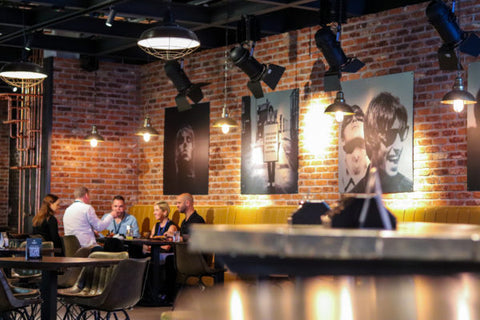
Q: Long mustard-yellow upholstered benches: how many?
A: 1